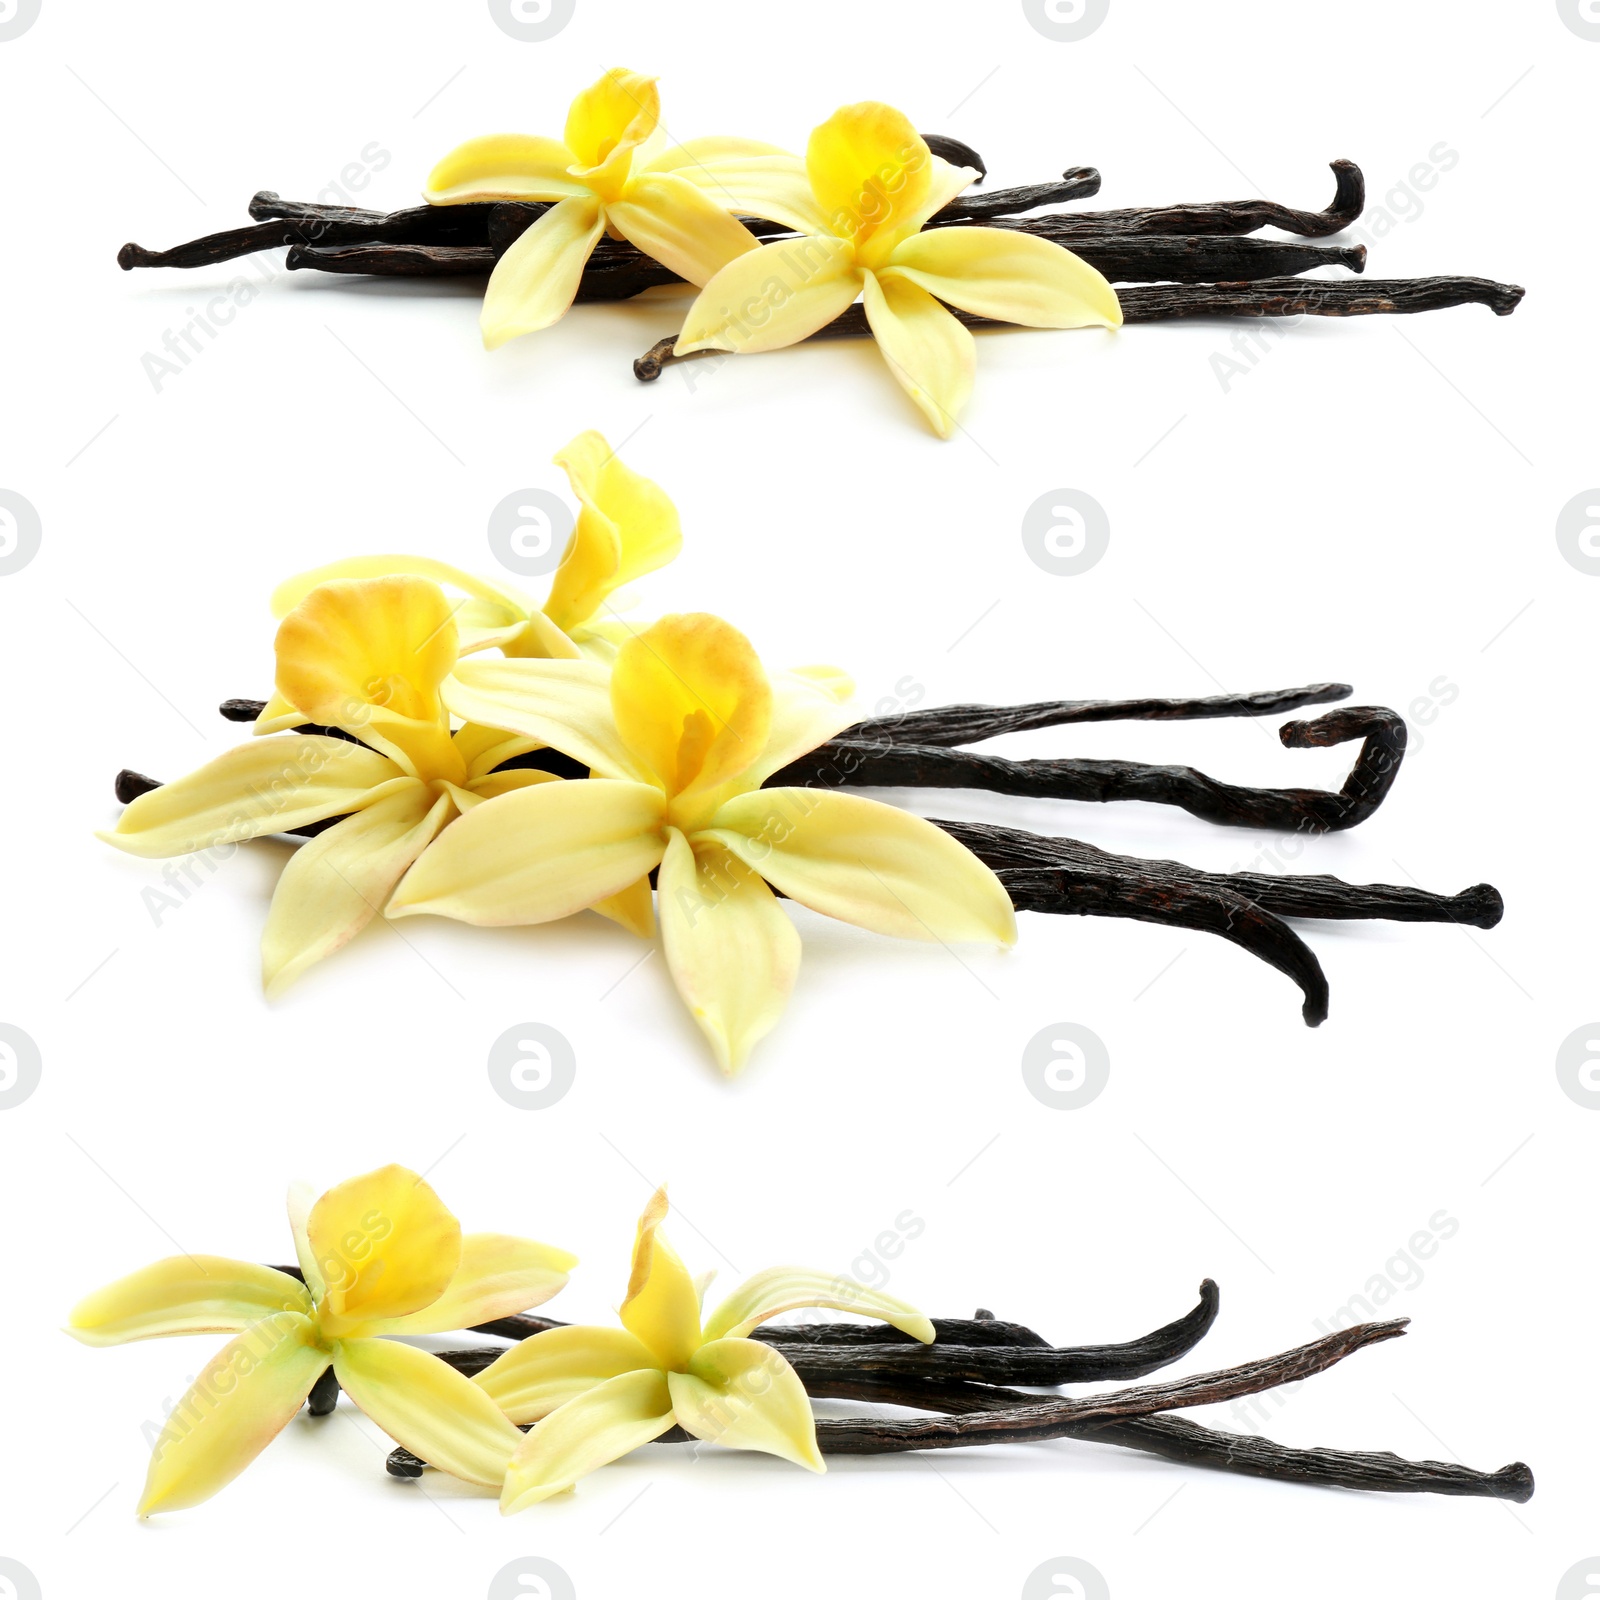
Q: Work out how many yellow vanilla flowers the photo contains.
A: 7